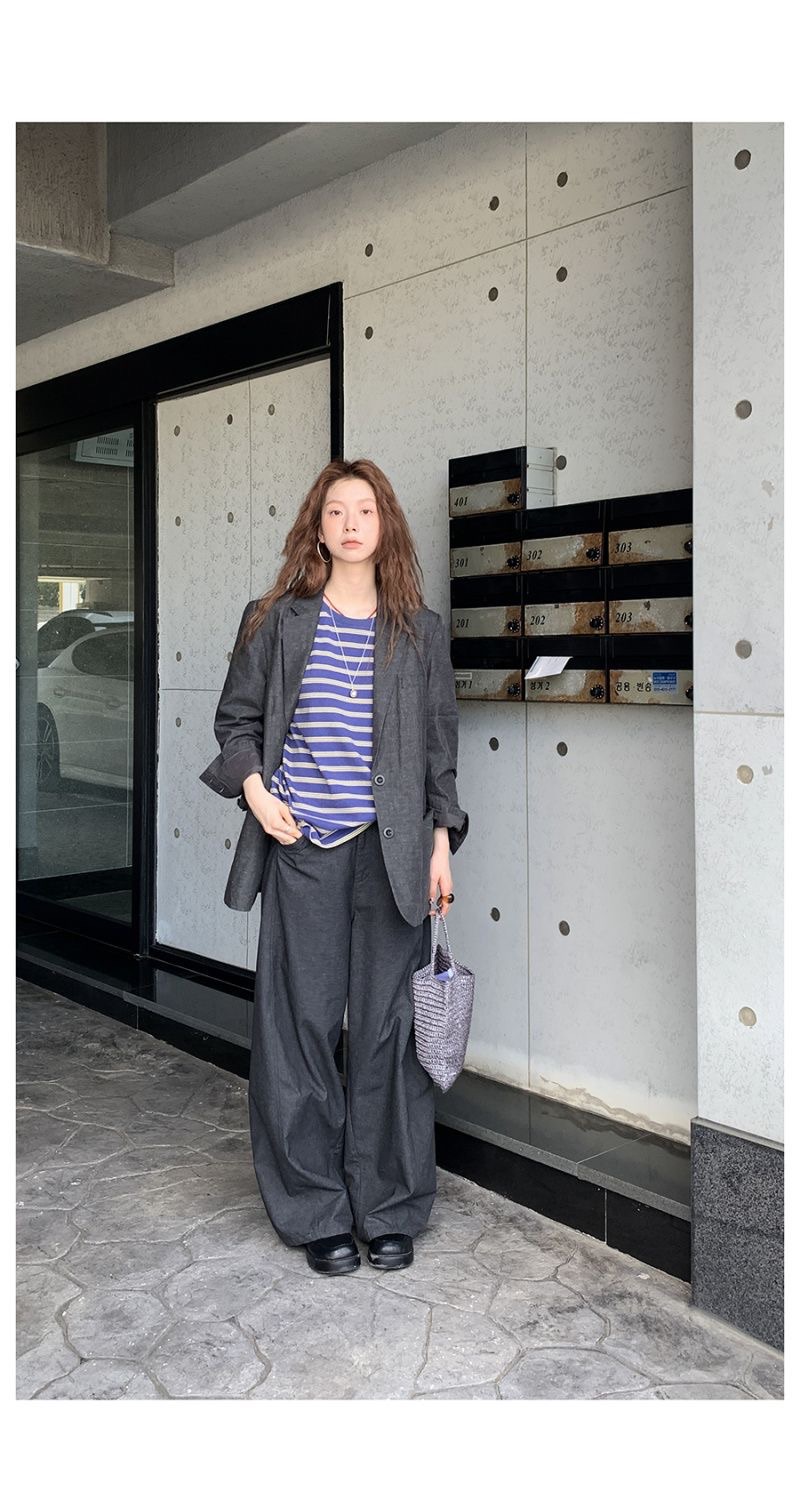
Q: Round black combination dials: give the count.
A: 10